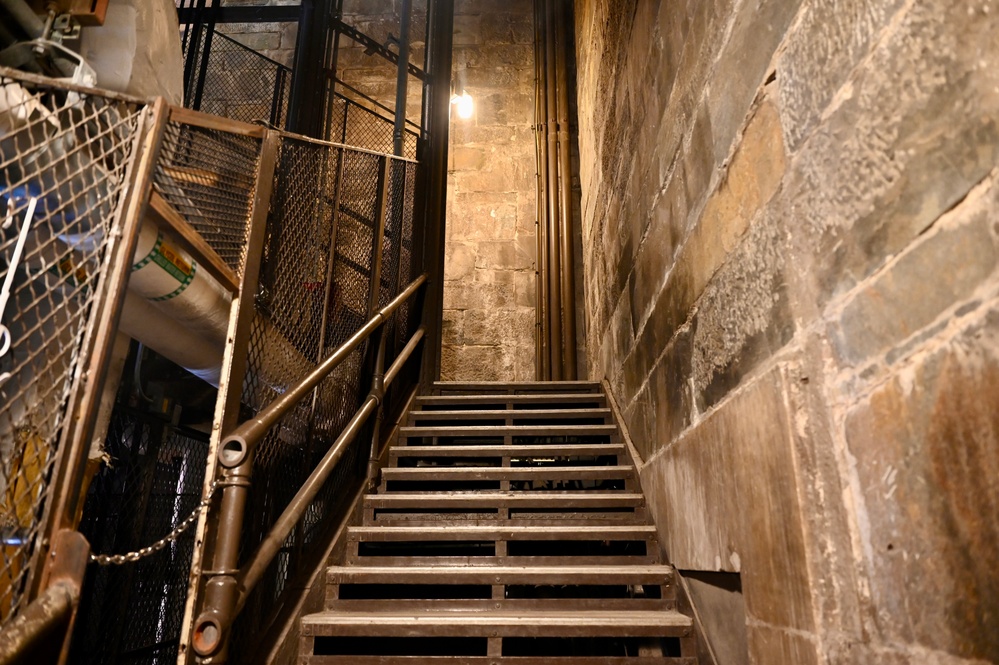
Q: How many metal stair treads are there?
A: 10